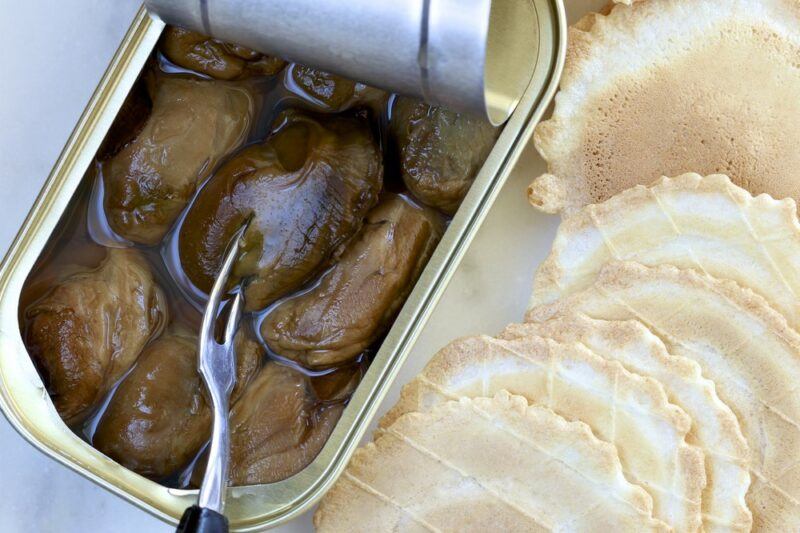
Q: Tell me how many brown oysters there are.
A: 9